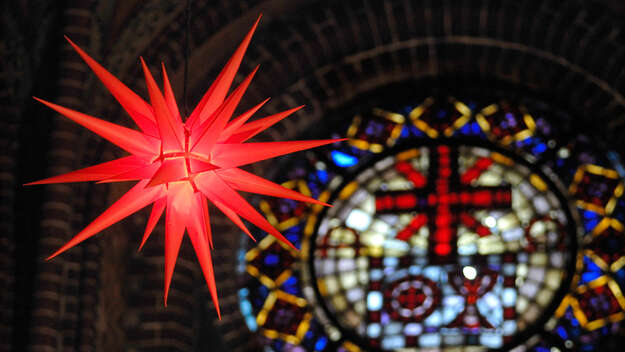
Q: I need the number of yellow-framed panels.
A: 9